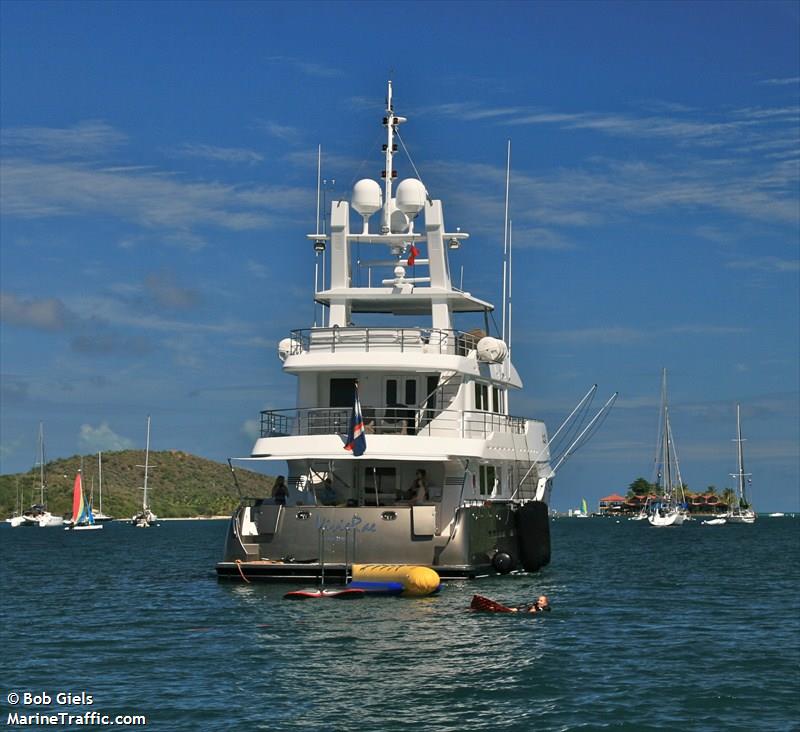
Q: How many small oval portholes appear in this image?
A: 2